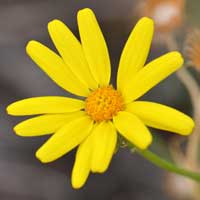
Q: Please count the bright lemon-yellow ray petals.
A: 12